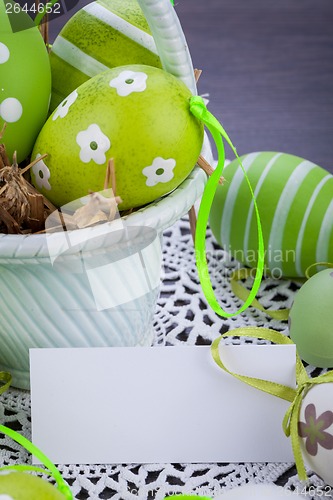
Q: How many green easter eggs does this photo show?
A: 6